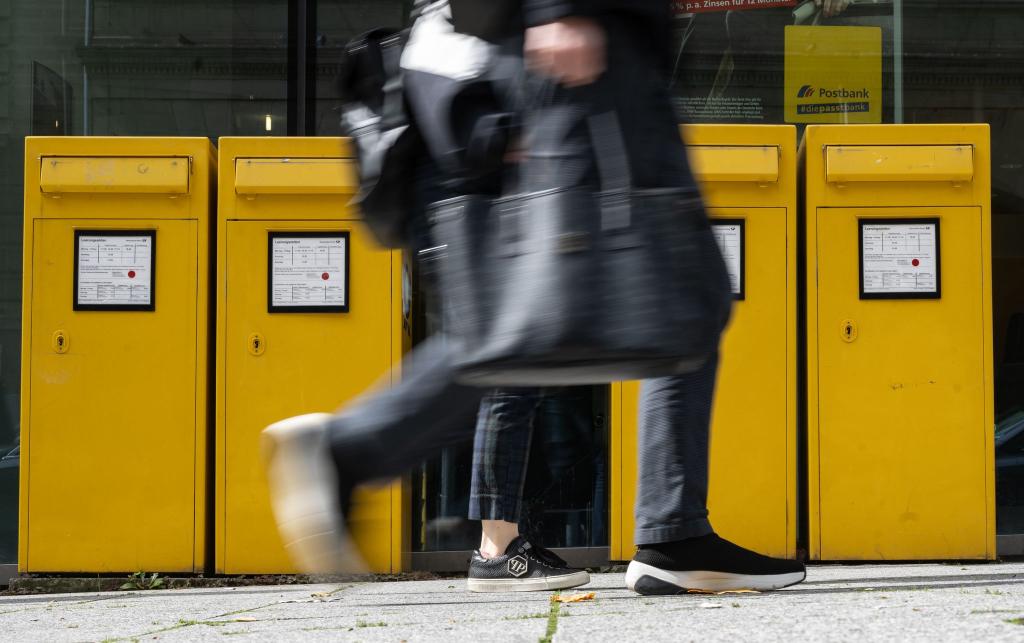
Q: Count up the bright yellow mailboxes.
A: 4